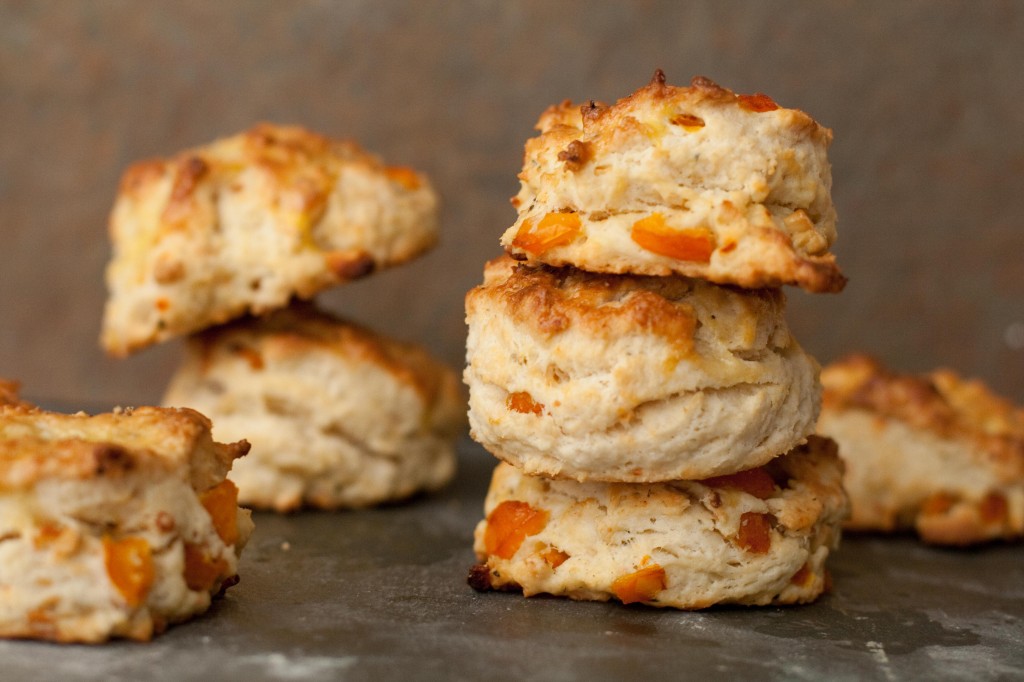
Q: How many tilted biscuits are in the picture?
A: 1